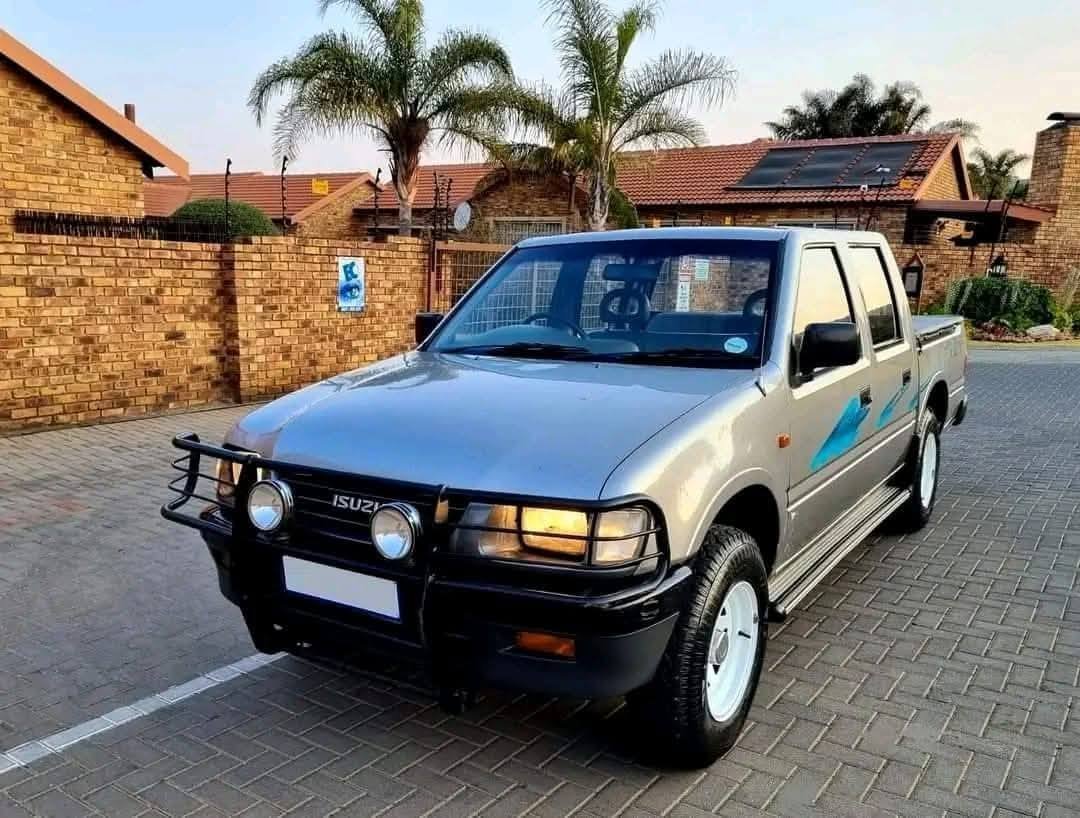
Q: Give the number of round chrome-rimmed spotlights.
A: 2